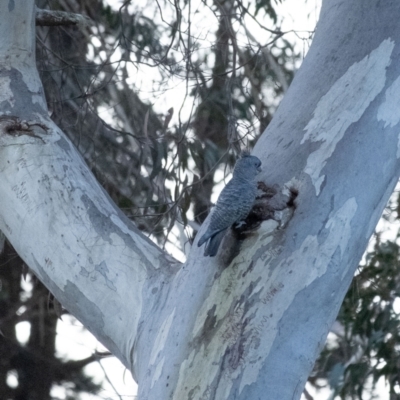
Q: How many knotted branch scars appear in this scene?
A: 2